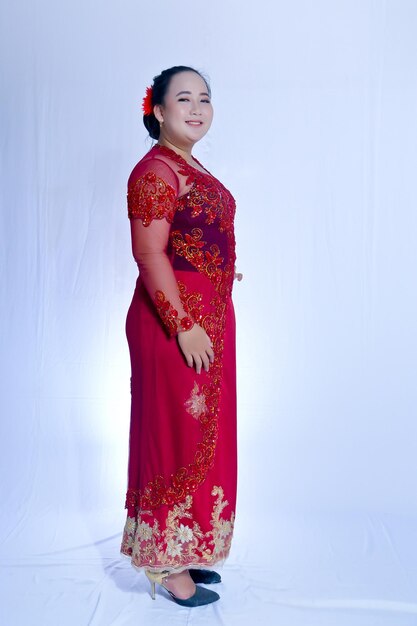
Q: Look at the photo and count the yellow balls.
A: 0